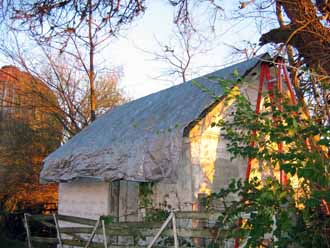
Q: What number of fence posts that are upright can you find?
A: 4